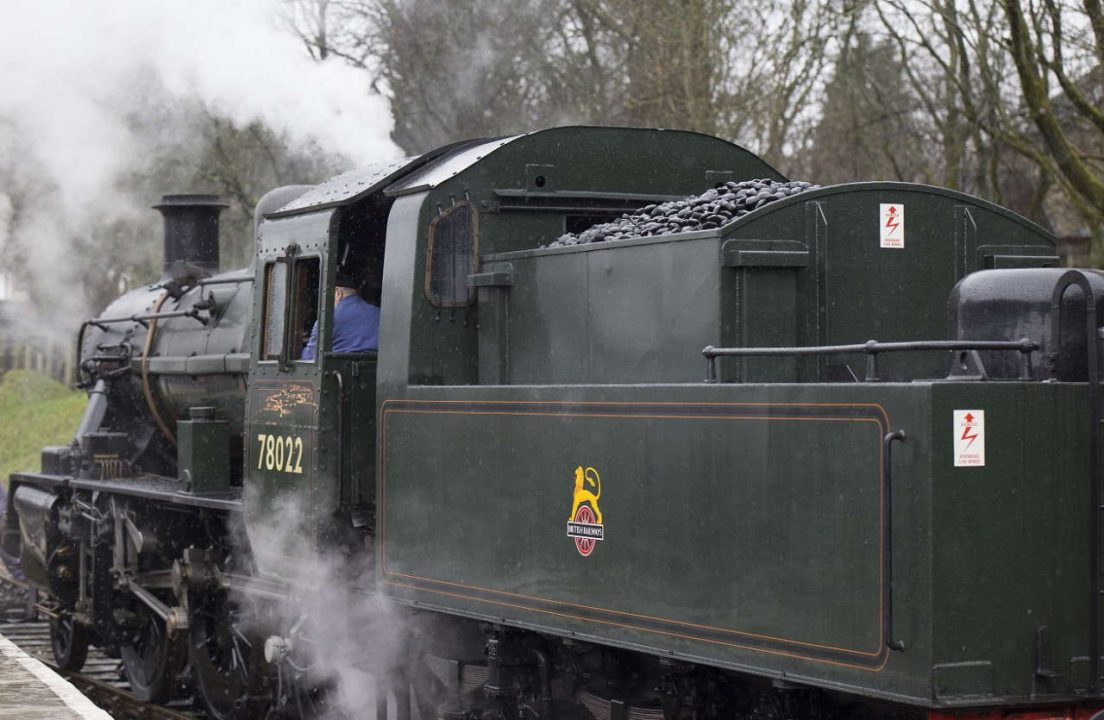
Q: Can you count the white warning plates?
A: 2